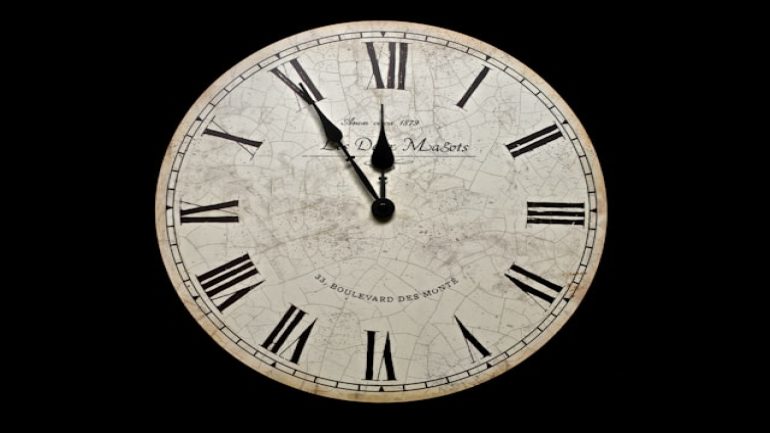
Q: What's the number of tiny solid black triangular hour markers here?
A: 12